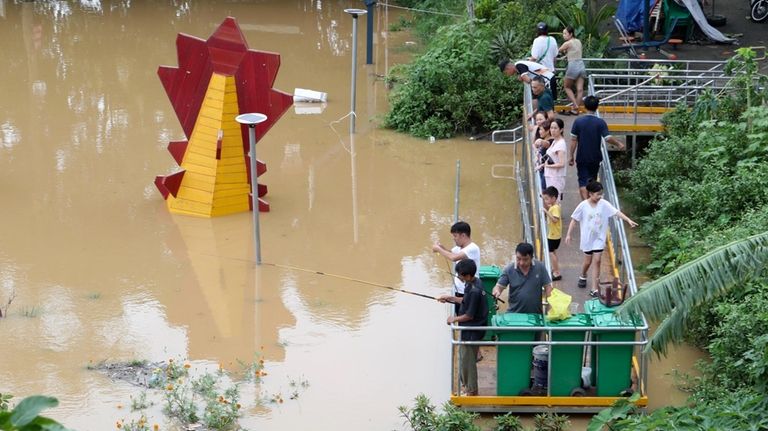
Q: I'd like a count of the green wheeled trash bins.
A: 5